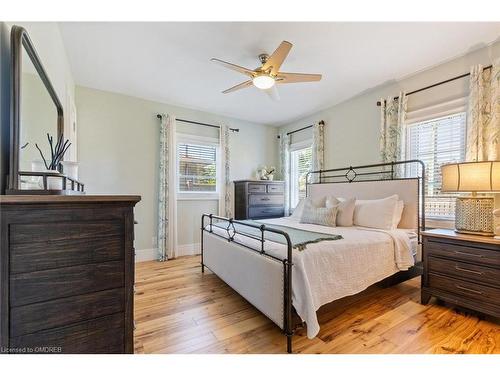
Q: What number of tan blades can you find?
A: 4